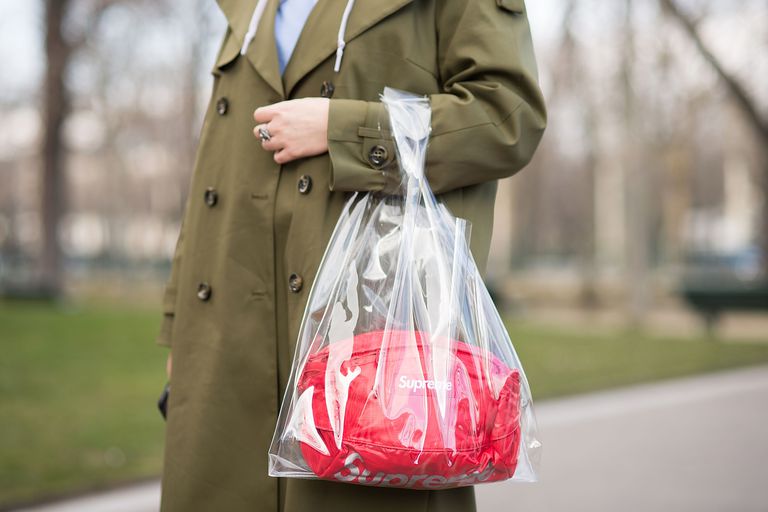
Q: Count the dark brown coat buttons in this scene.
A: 7